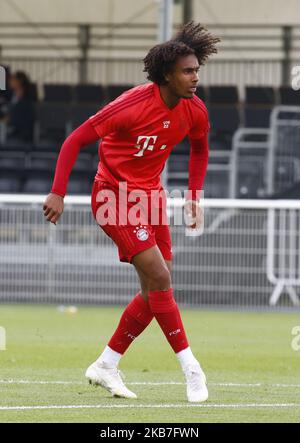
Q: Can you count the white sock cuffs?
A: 2